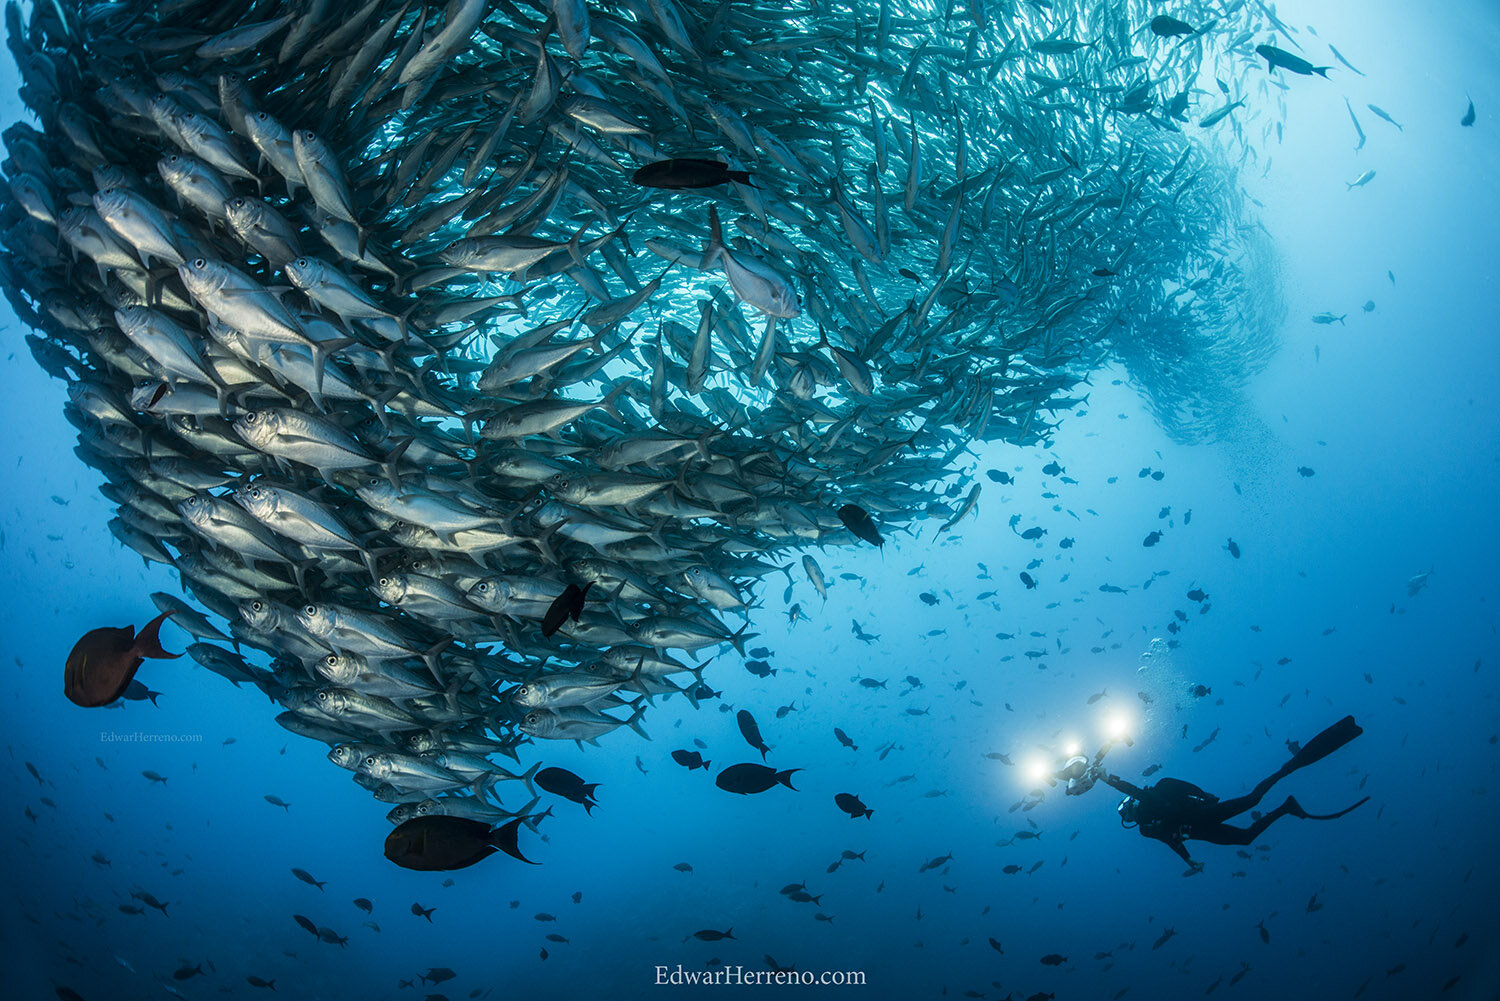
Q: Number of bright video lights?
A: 3